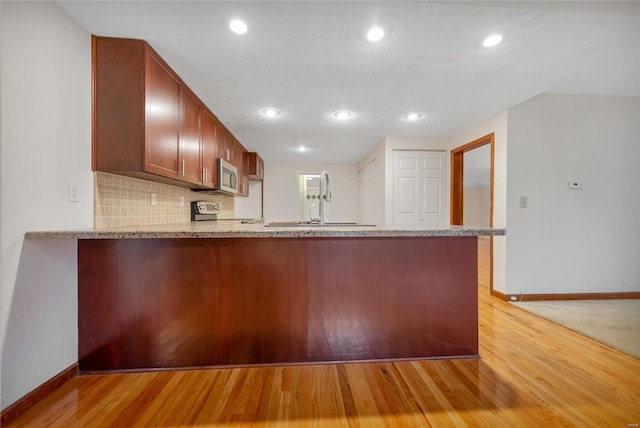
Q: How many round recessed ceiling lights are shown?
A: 7